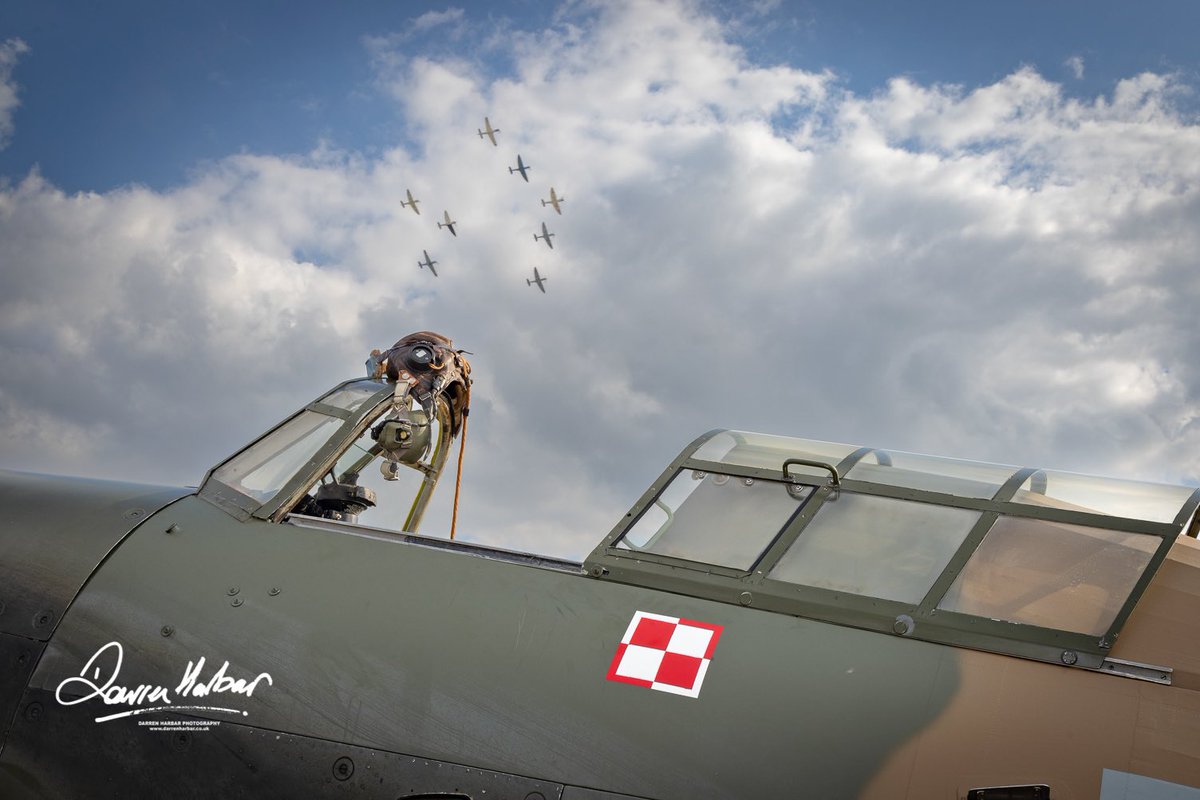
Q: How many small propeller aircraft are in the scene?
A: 8